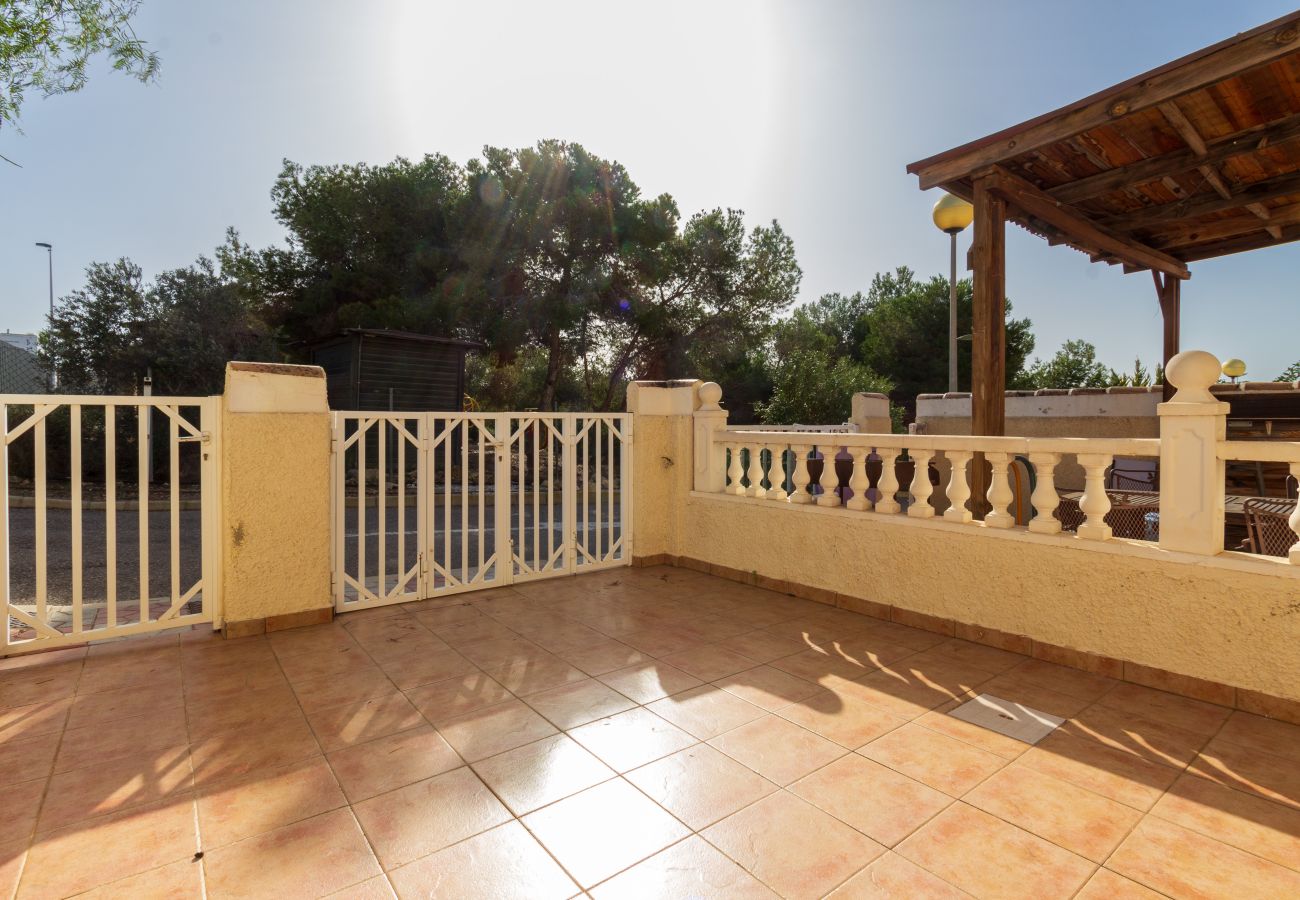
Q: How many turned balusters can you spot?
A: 13